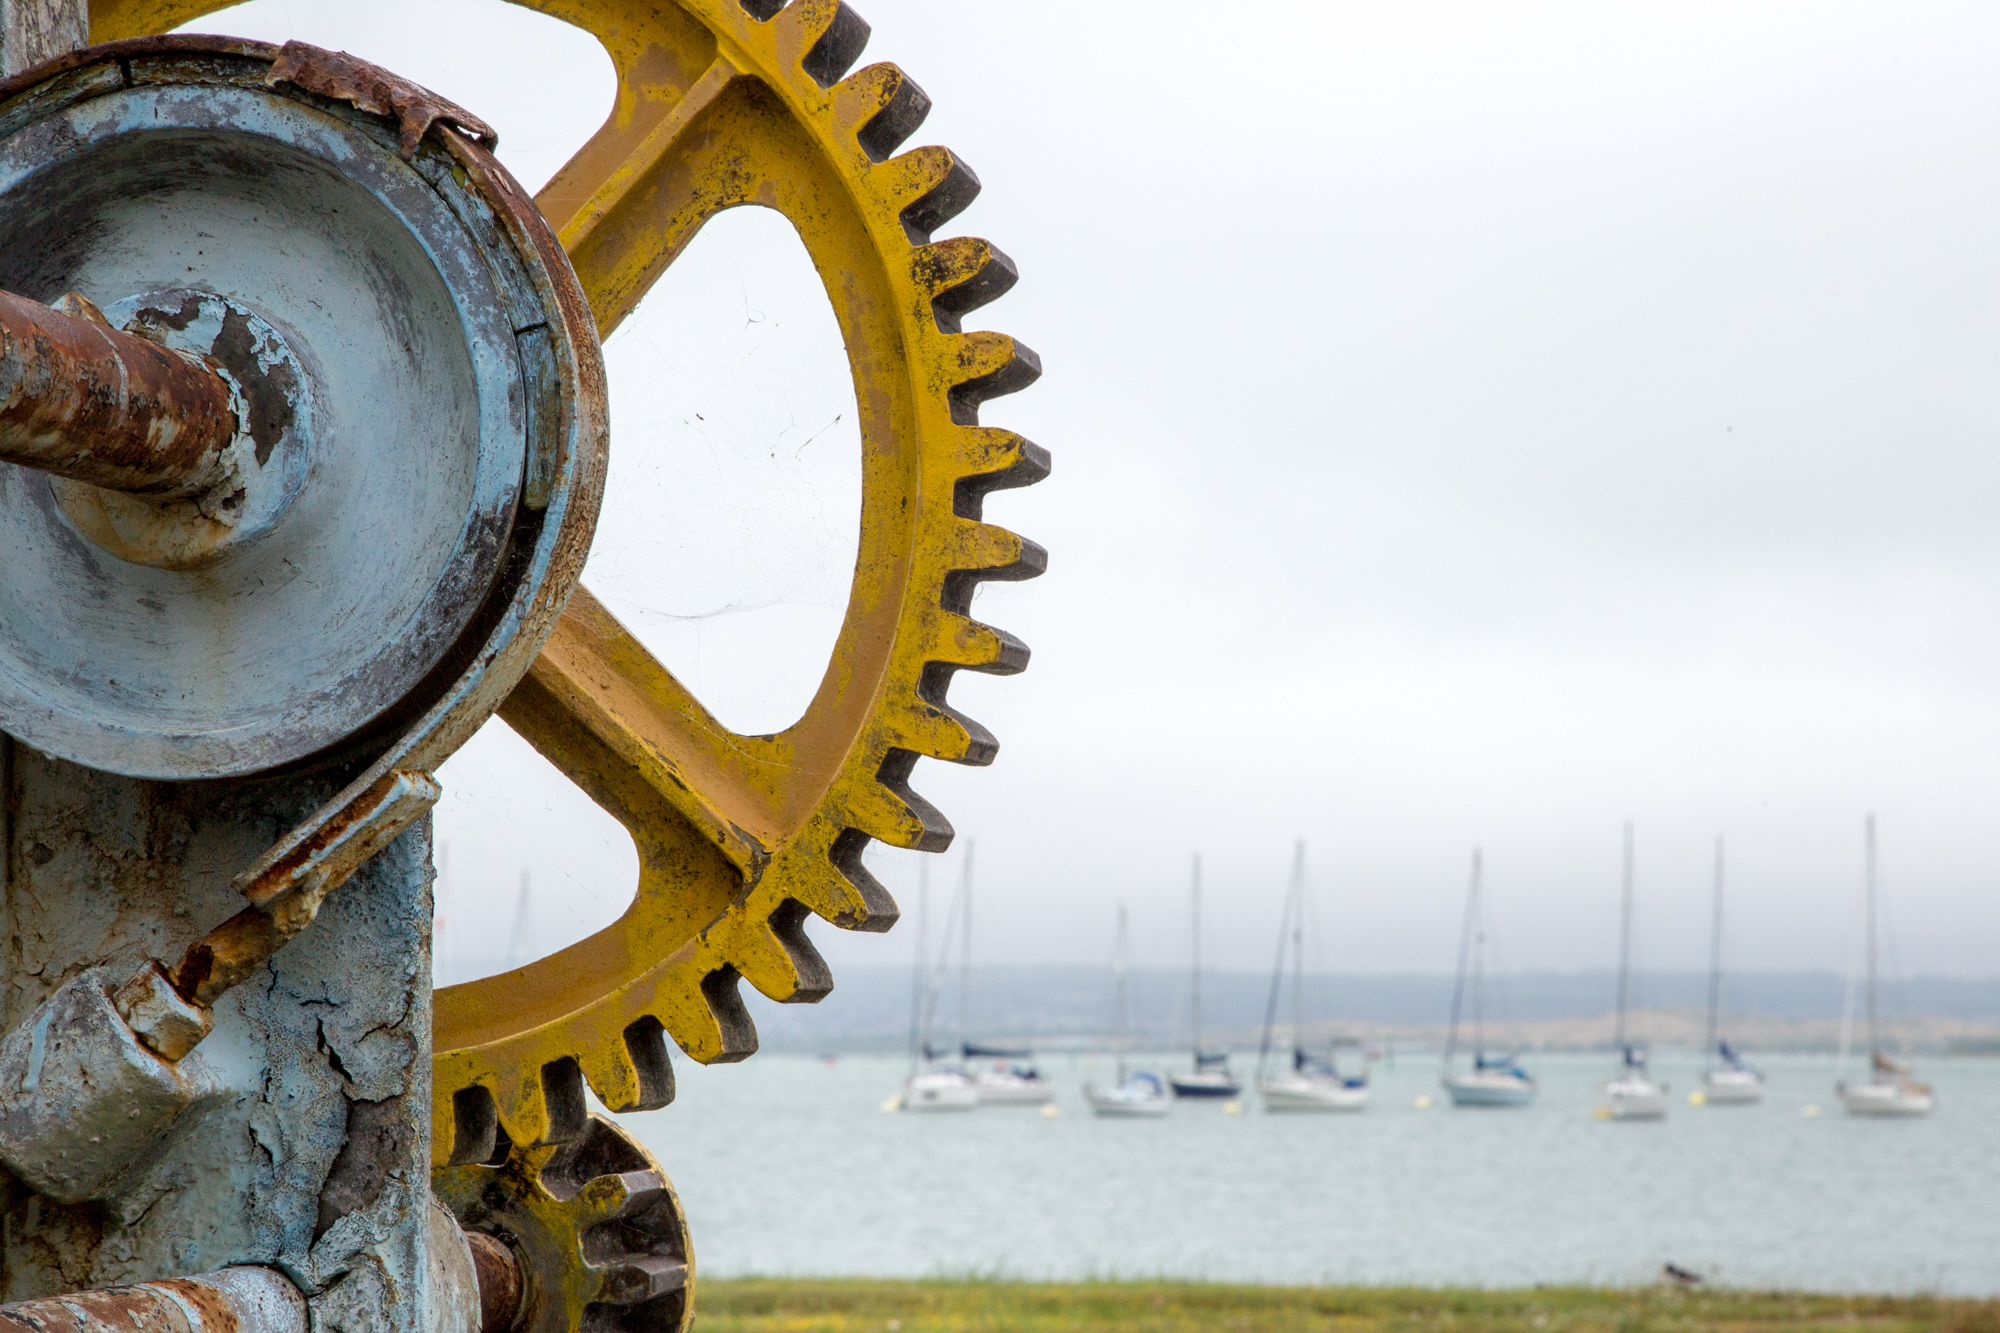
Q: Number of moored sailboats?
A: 9